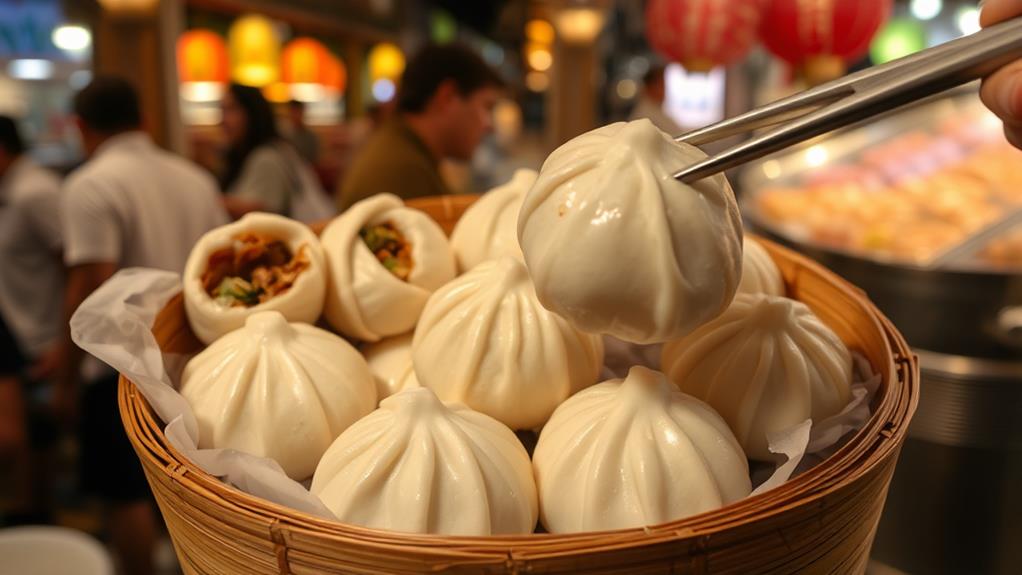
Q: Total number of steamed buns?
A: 11